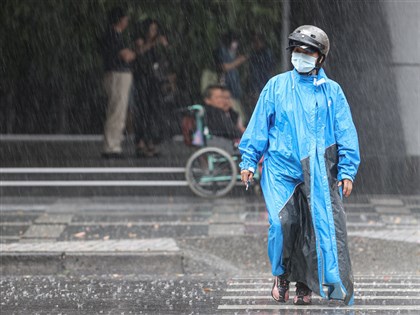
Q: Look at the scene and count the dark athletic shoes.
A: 2